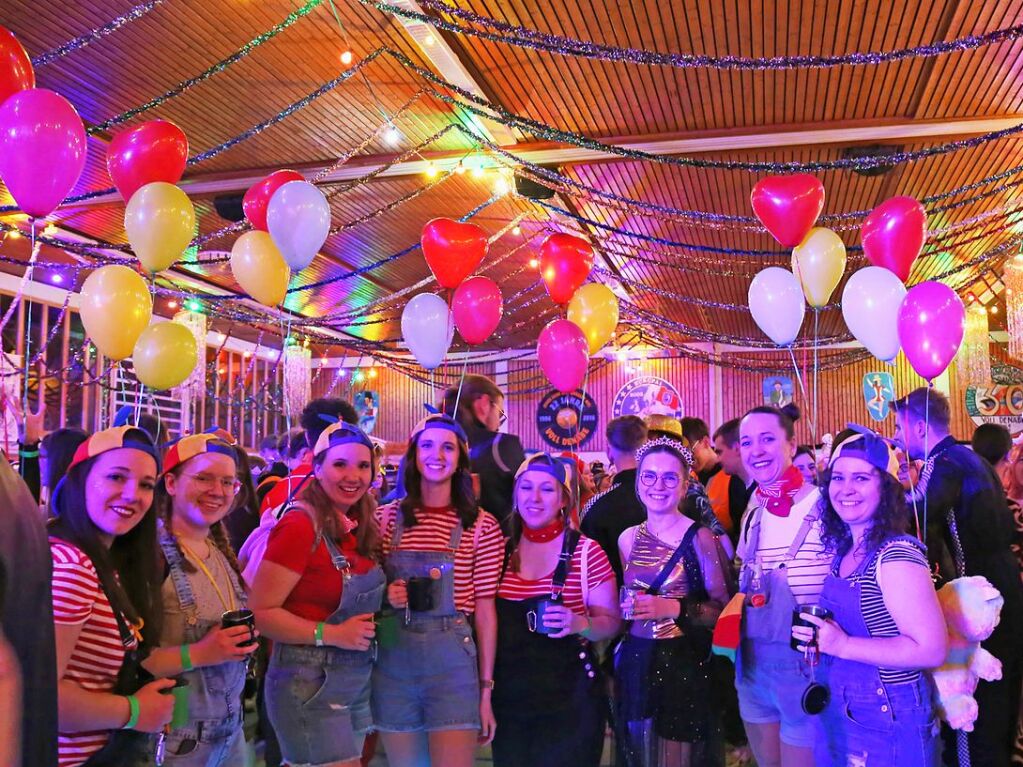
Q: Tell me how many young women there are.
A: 8